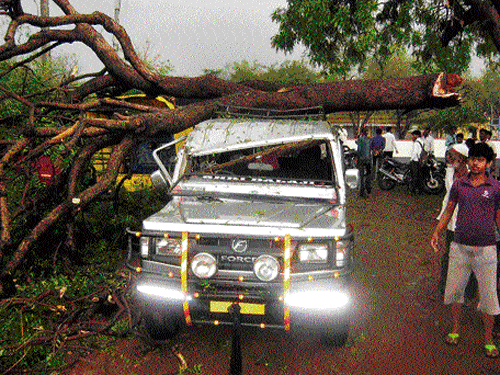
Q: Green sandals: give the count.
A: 2